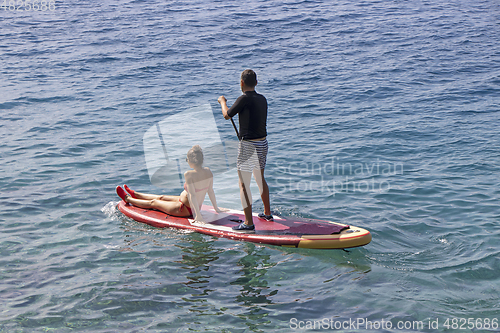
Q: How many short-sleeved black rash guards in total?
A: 1